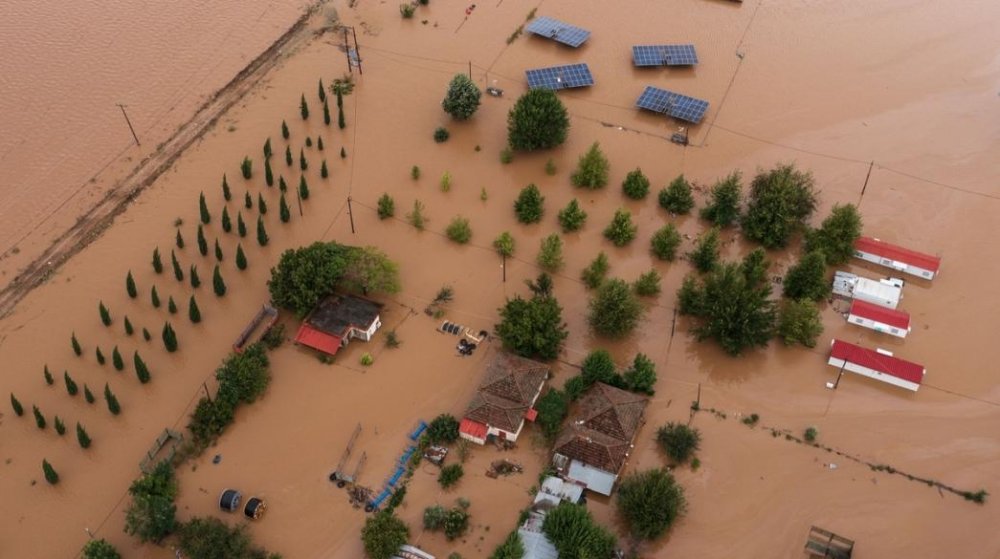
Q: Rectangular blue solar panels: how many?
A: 4